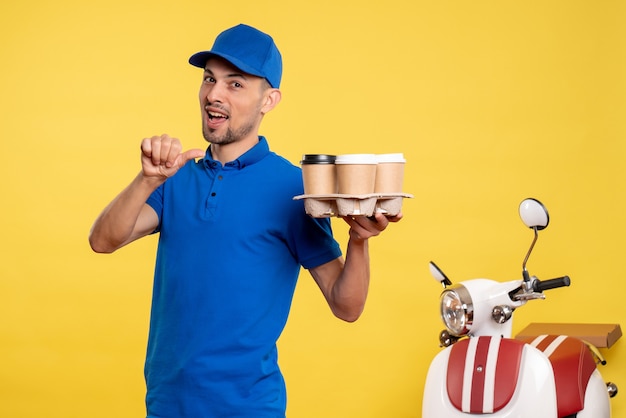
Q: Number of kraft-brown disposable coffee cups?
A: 3